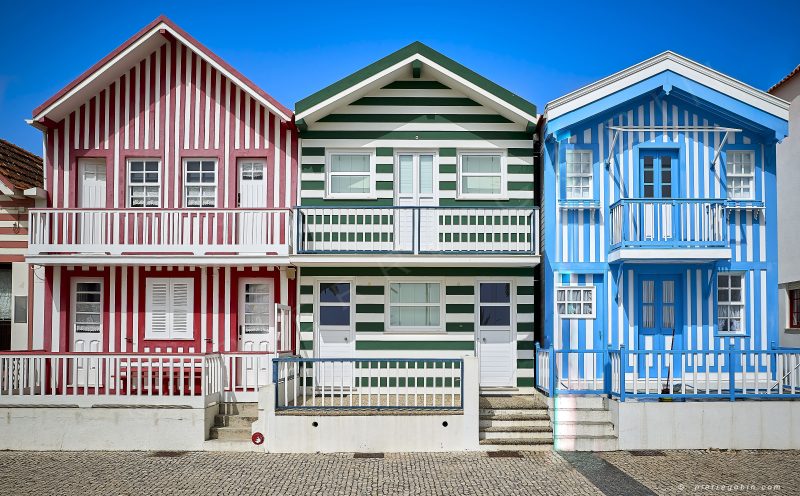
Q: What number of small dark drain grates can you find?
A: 4